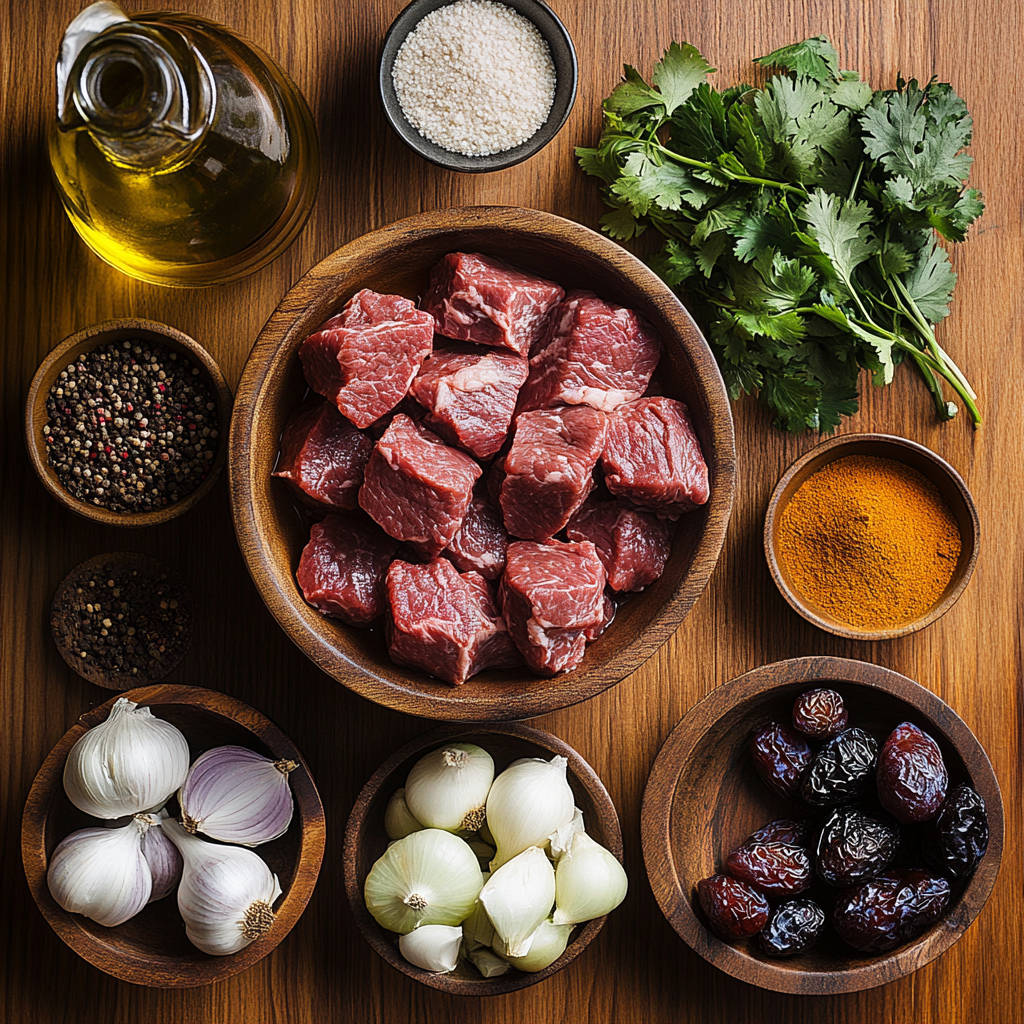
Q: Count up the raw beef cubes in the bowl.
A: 13